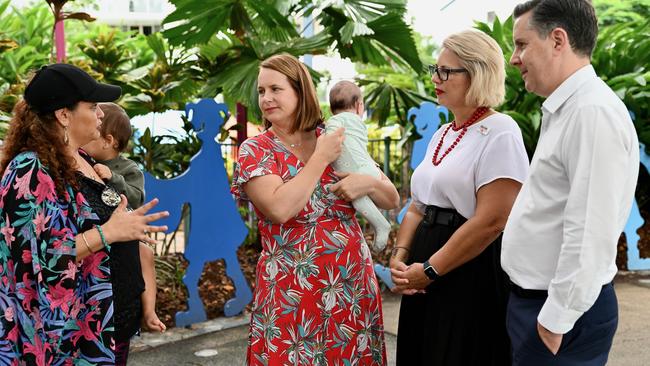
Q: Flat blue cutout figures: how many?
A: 3